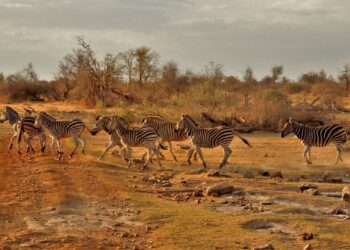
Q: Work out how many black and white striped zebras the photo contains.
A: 8